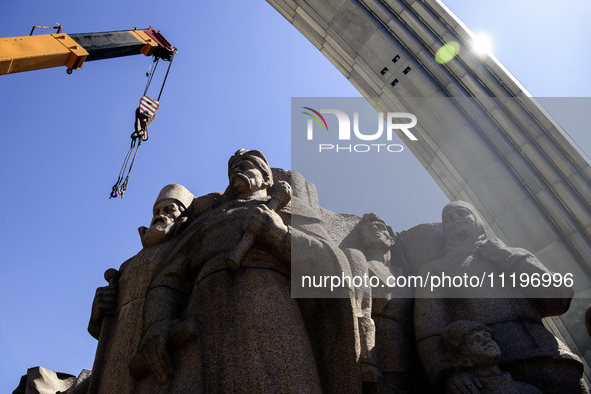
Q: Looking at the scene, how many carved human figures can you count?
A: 5